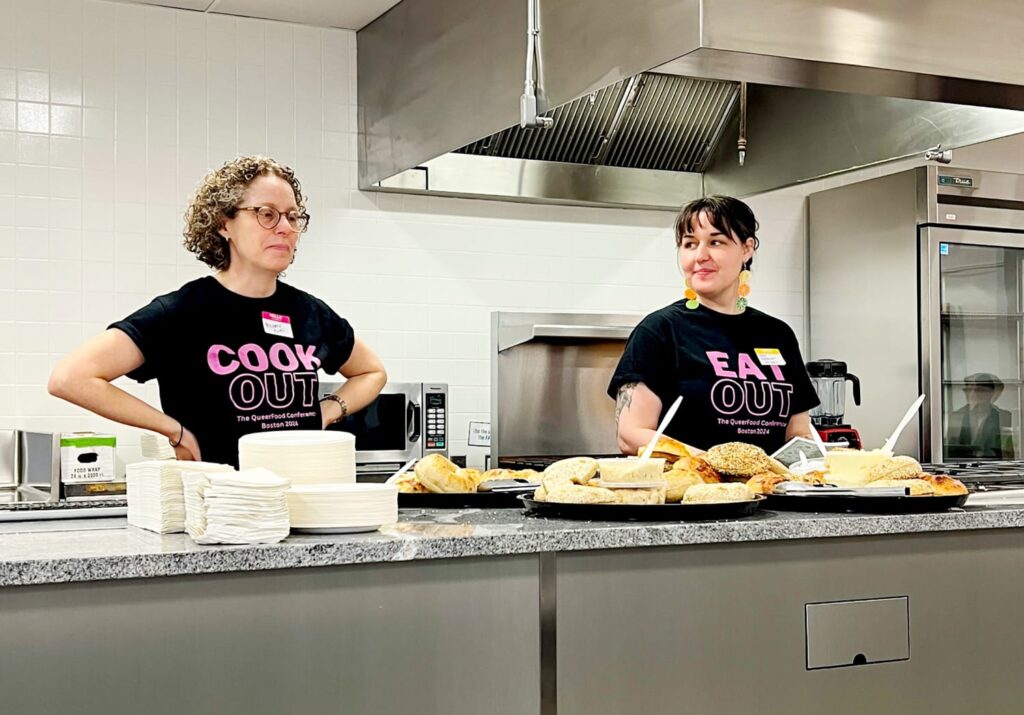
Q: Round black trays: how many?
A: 3